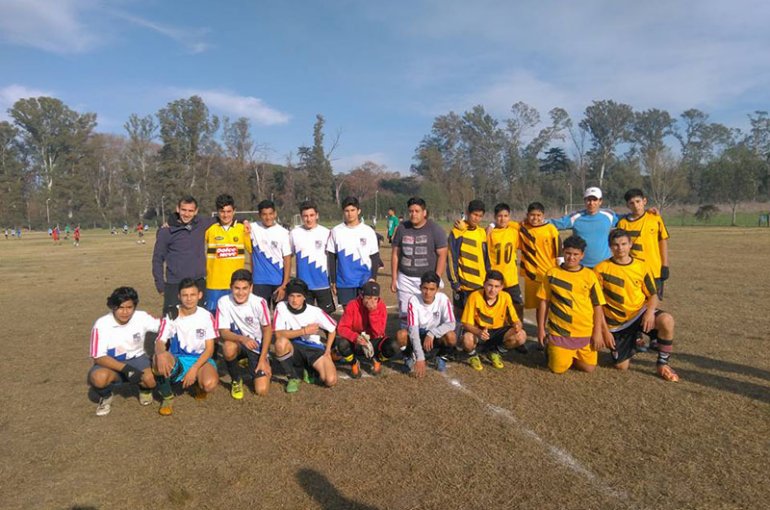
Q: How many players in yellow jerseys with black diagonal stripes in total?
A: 6